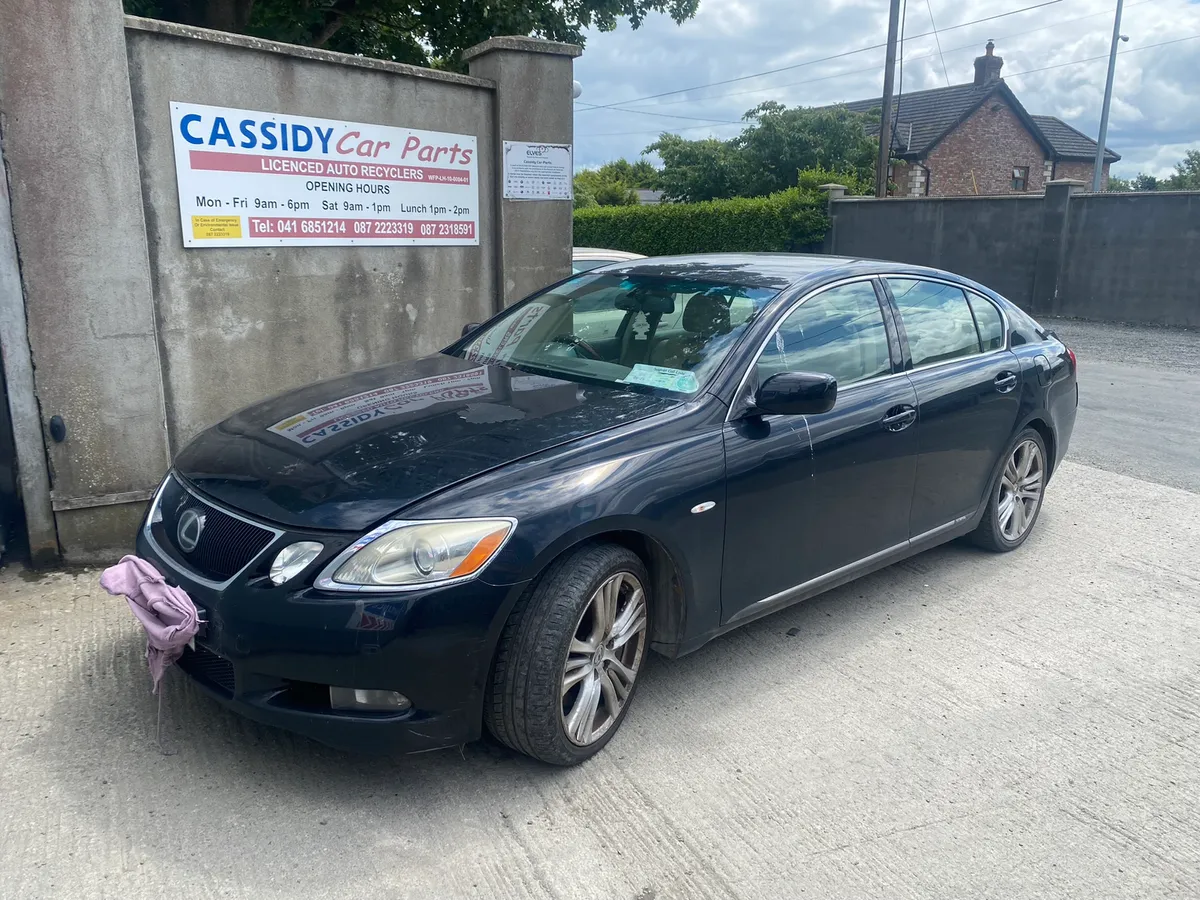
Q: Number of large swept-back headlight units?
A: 1